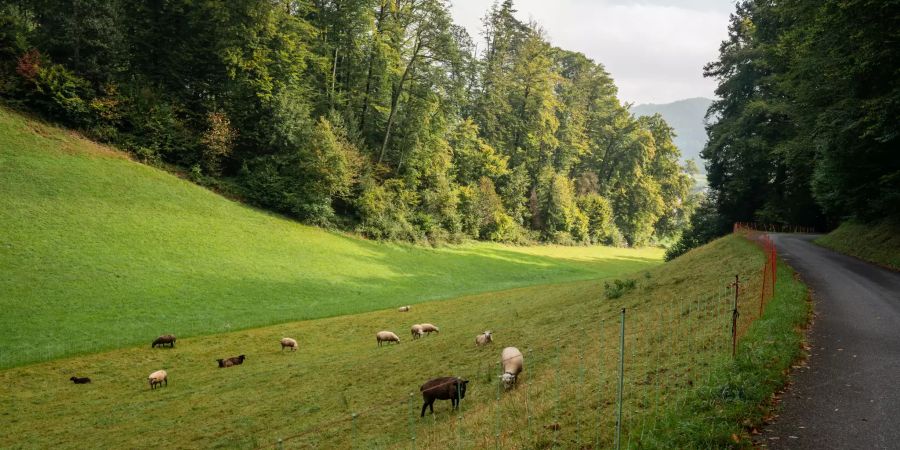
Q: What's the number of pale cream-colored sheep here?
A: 8